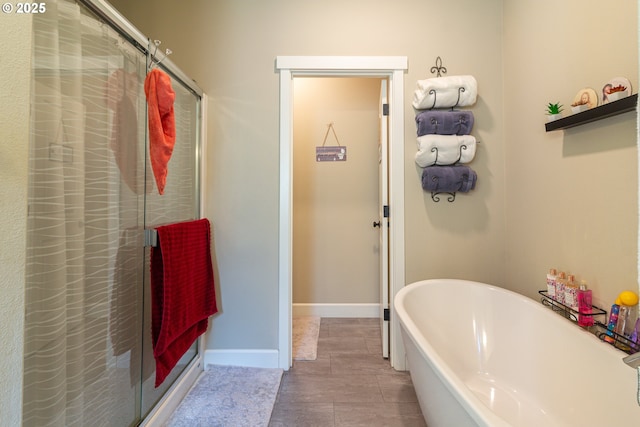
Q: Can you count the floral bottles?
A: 3